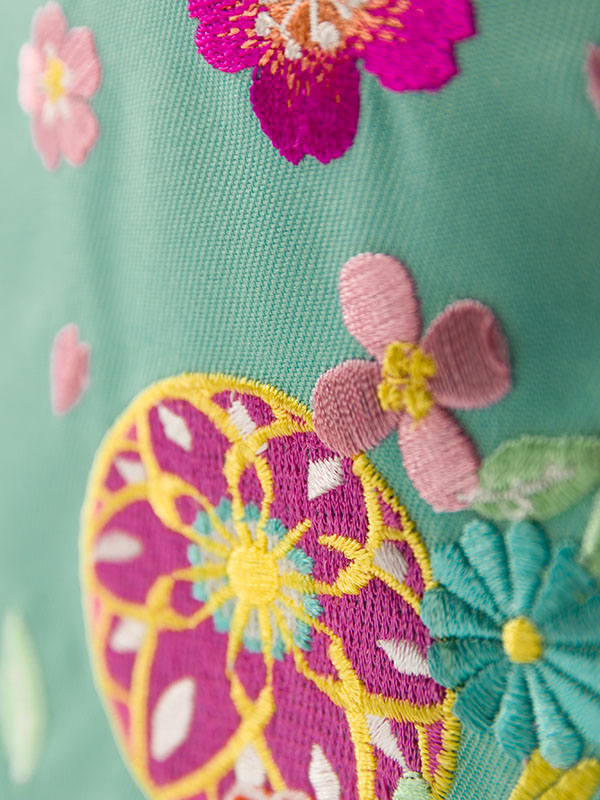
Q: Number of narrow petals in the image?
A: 12